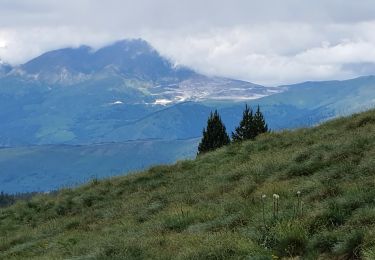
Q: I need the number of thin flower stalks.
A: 4